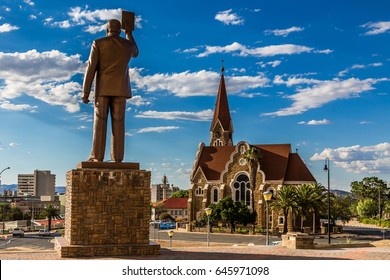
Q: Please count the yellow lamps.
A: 3